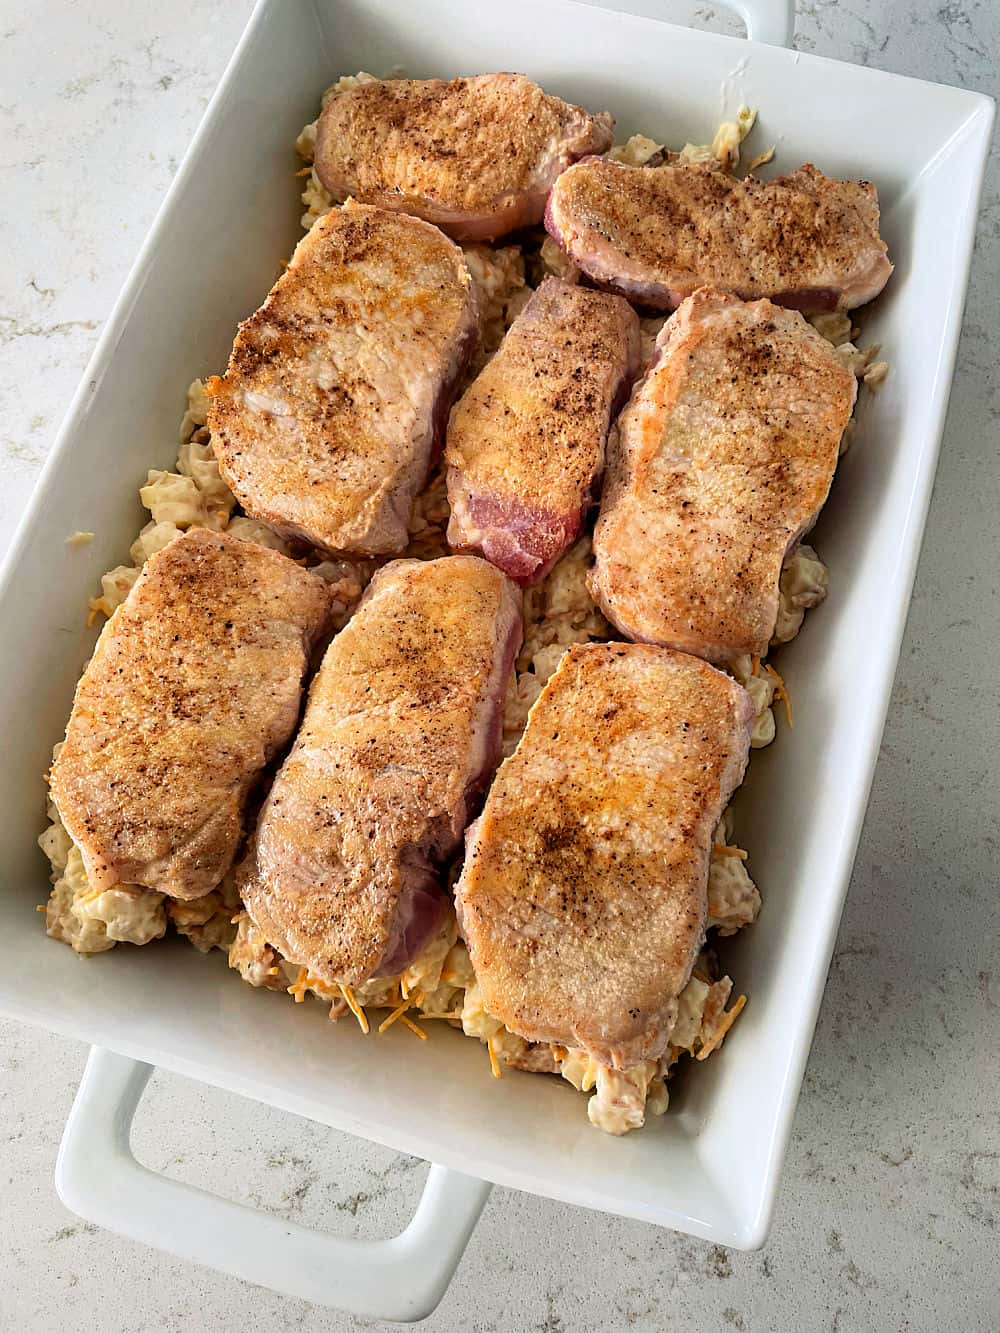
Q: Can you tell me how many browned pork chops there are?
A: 8